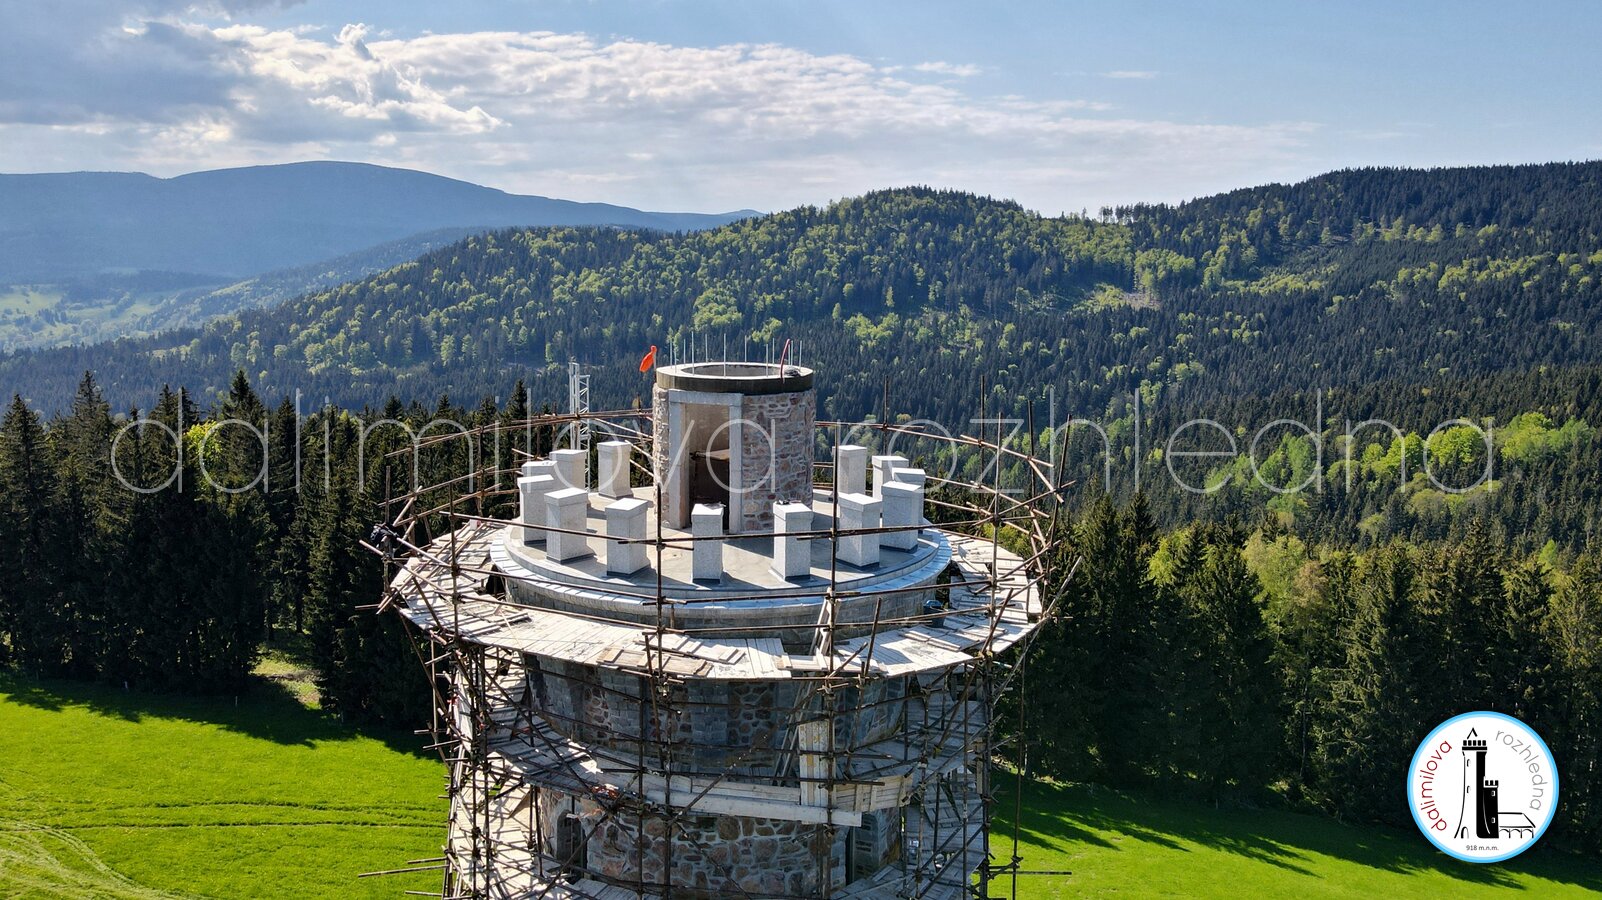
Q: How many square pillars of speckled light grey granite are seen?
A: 13